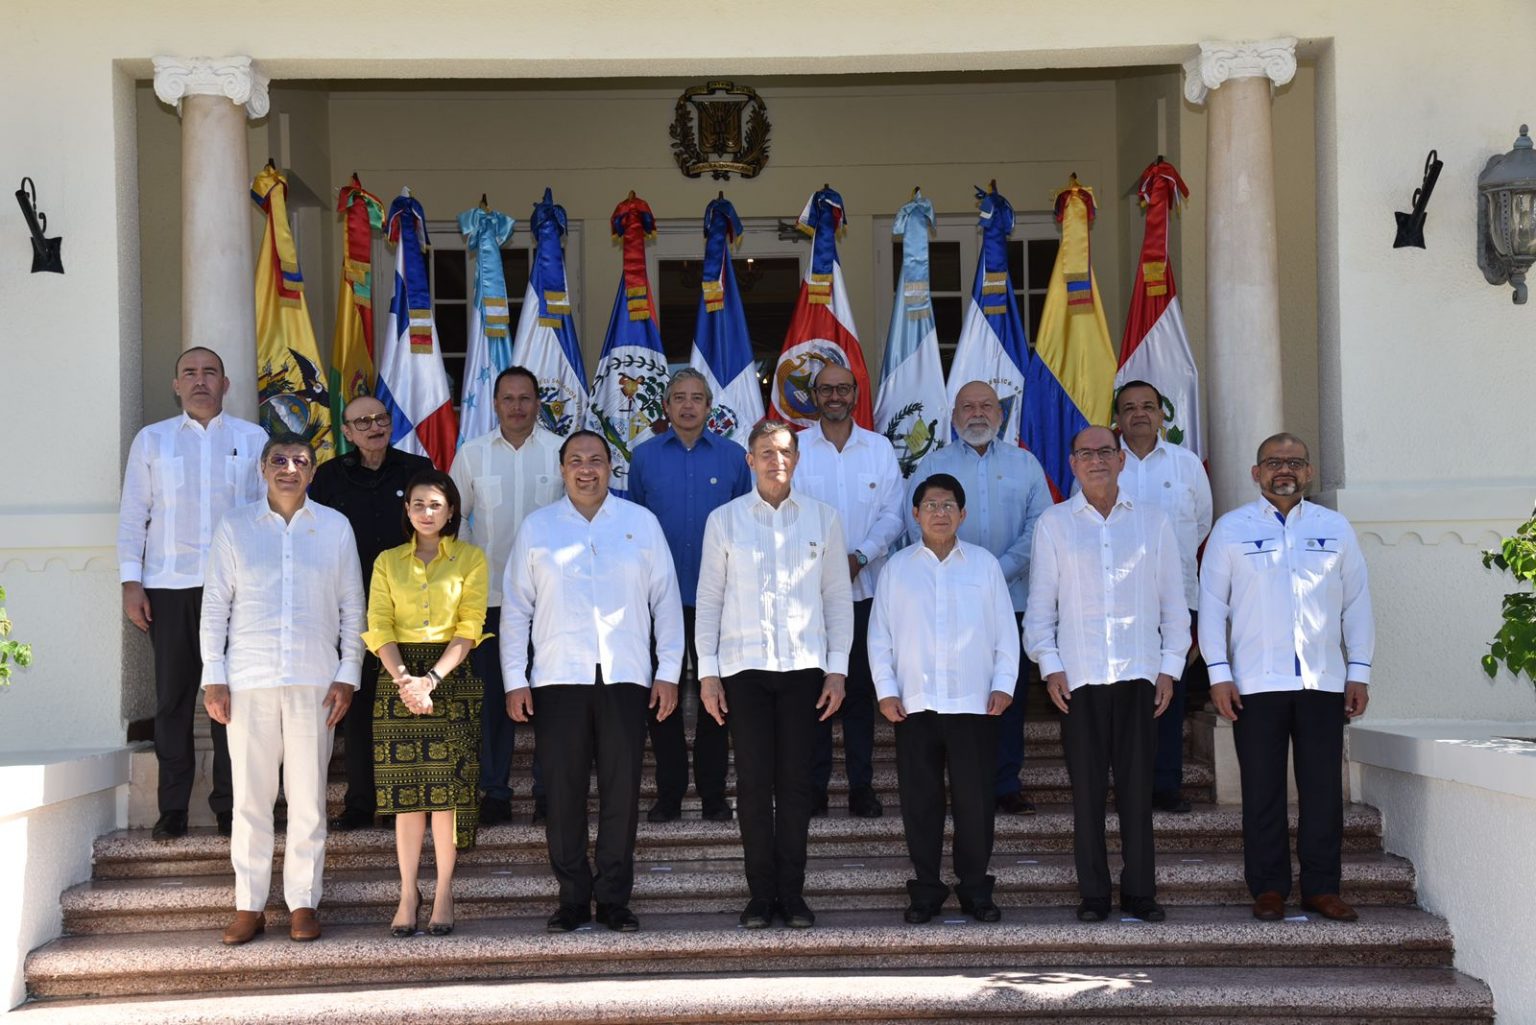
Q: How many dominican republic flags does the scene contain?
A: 1